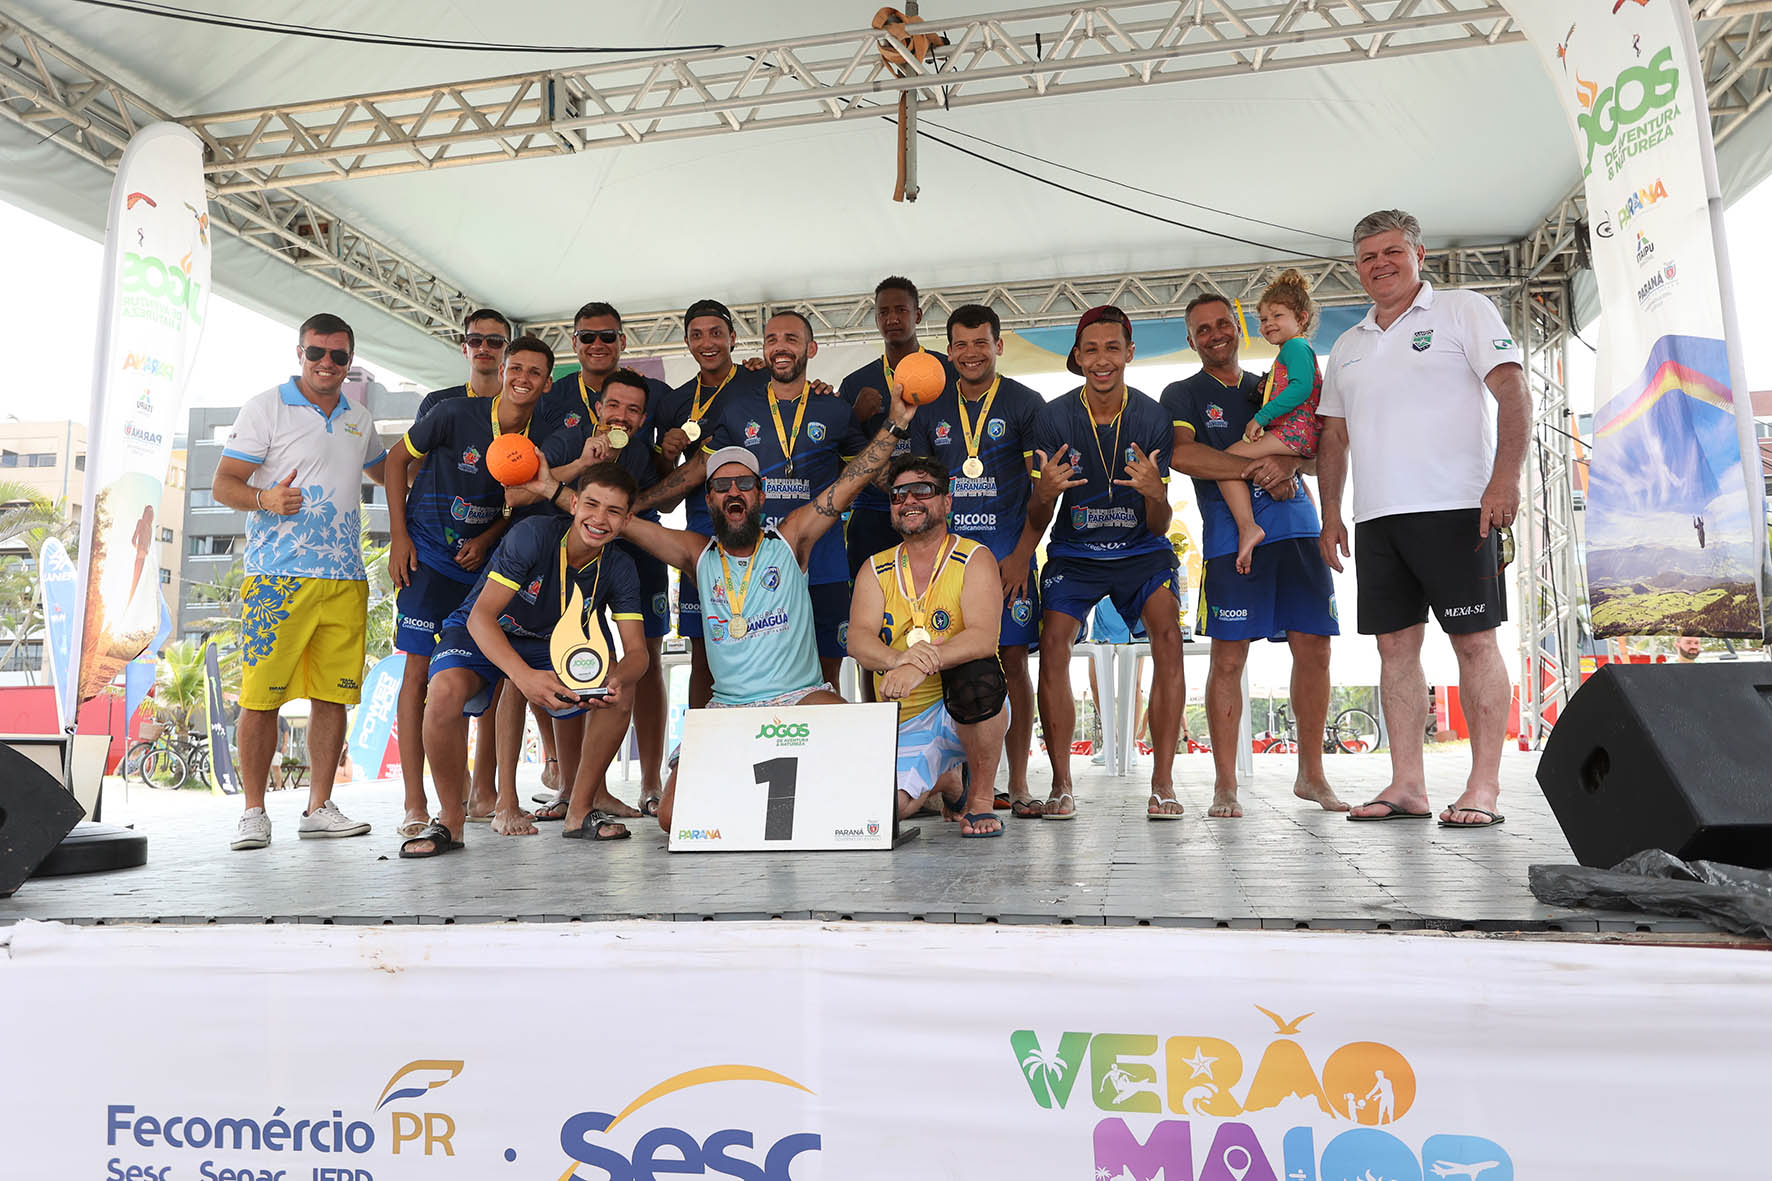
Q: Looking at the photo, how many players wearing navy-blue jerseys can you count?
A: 11